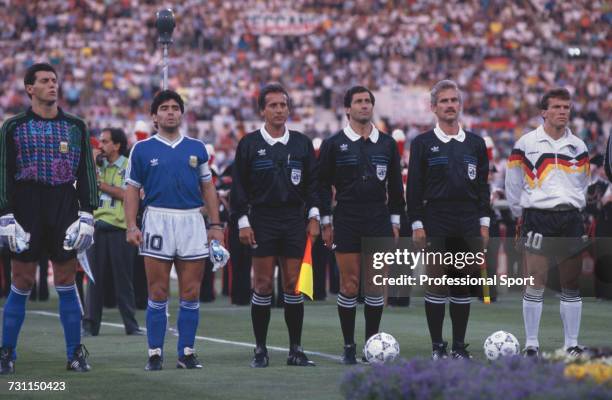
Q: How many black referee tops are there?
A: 3